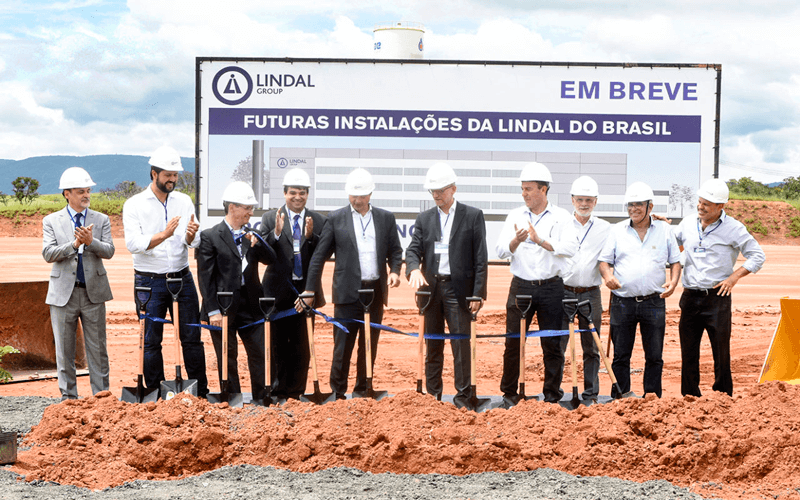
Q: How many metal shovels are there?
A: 11